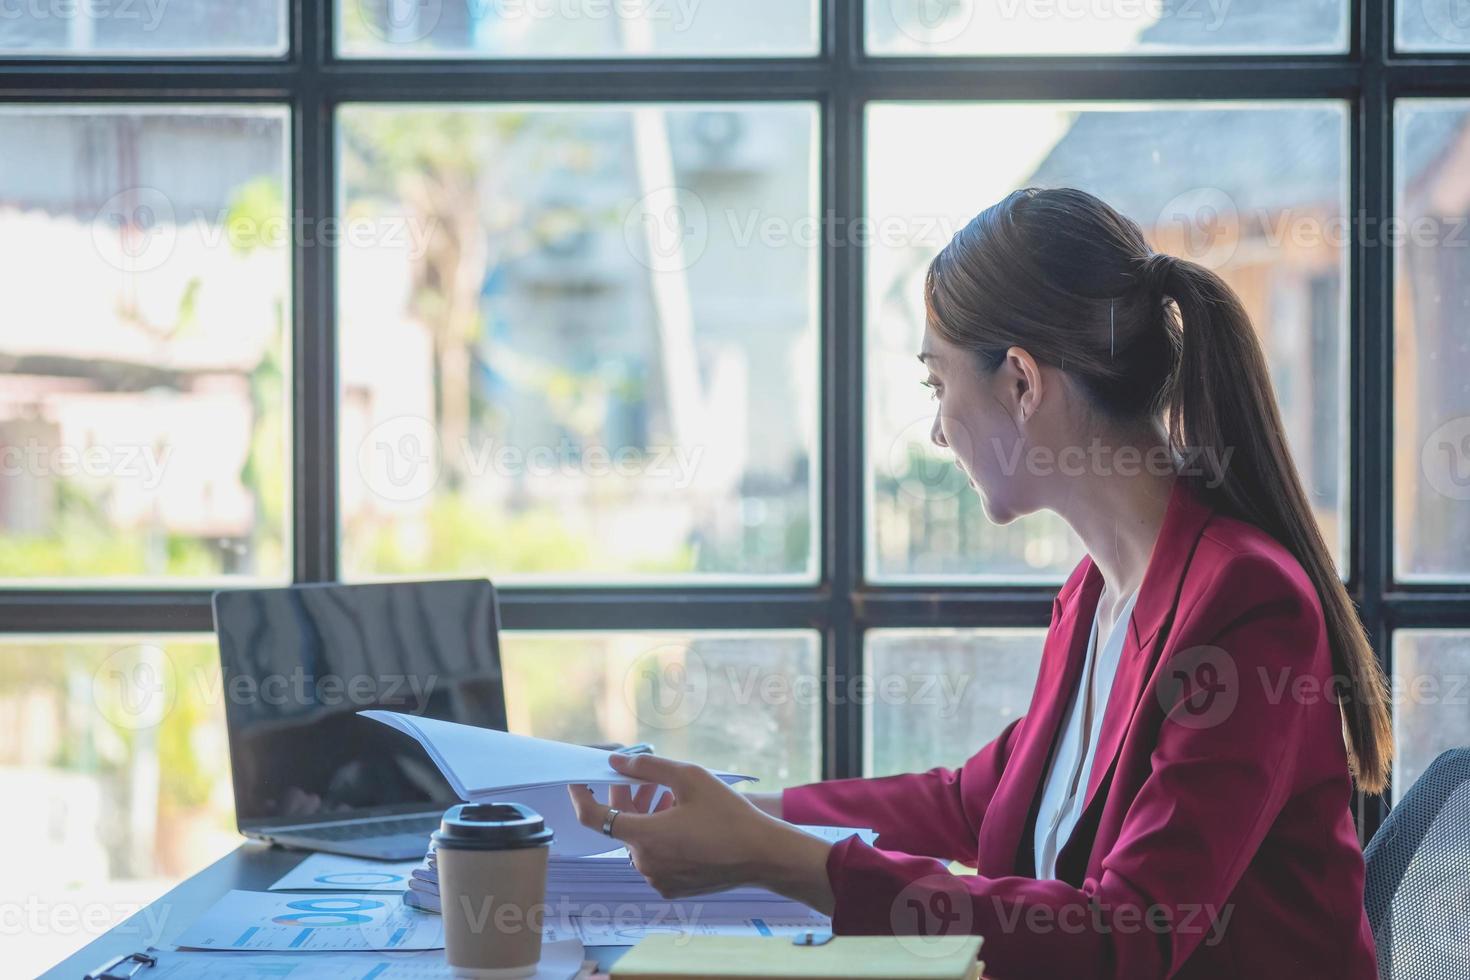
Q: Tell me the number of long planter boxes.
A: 0